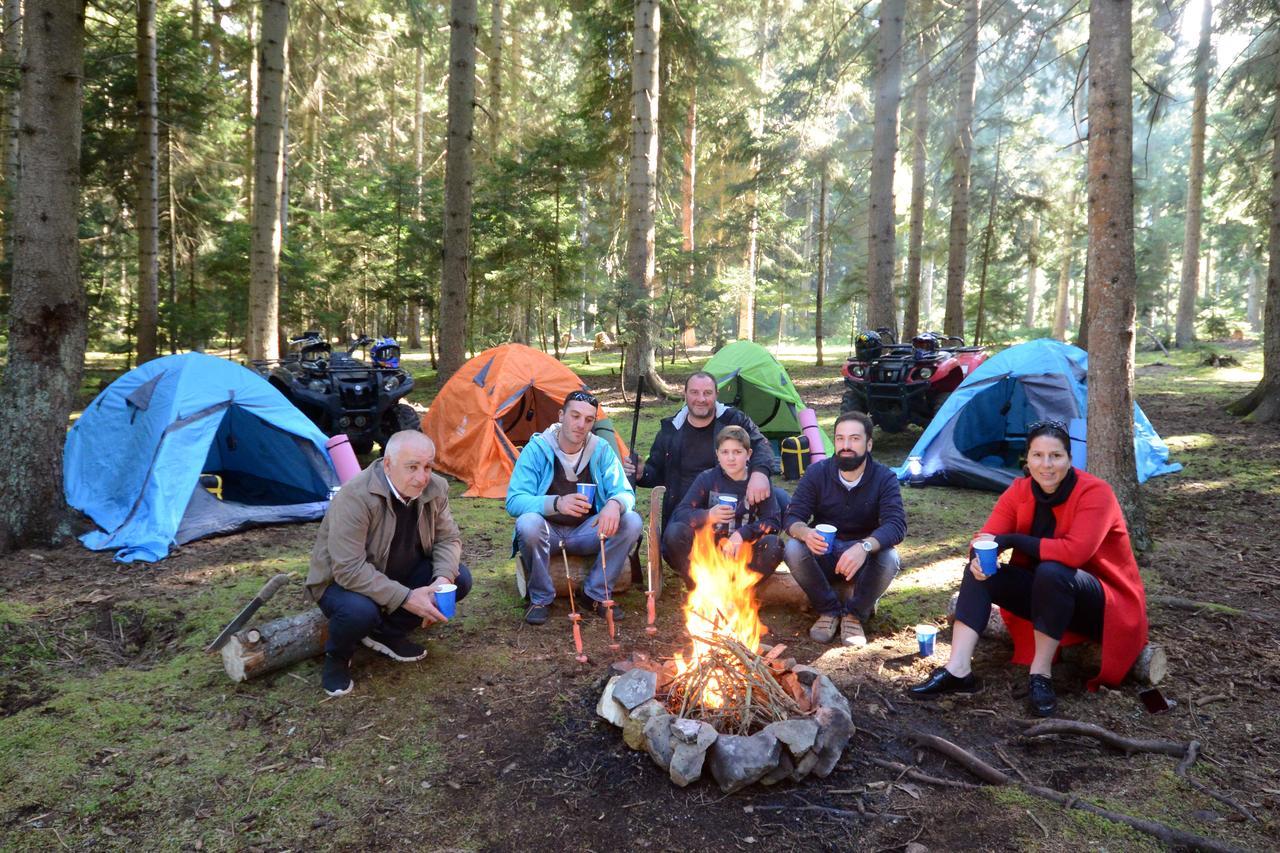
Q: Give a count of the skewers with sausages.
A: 3